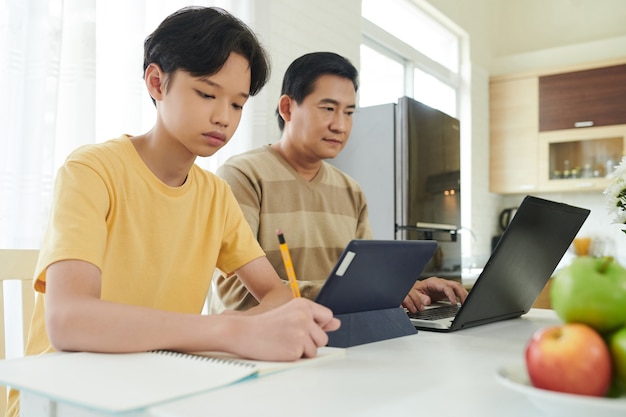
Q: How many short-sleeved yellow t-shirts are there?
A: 1